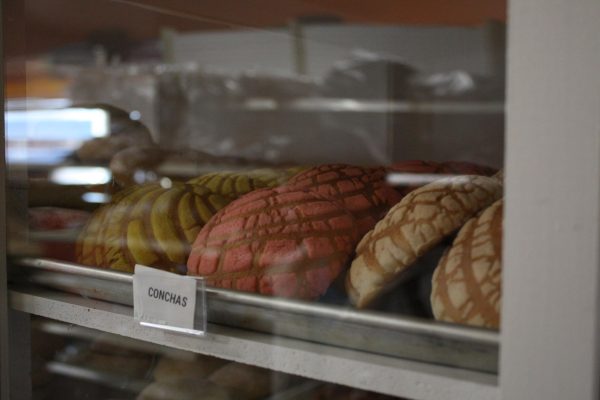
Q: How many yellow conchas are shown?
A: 2